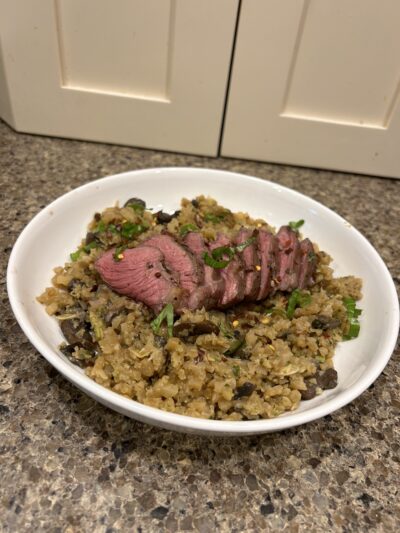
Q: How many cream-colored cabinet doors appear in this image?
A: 2